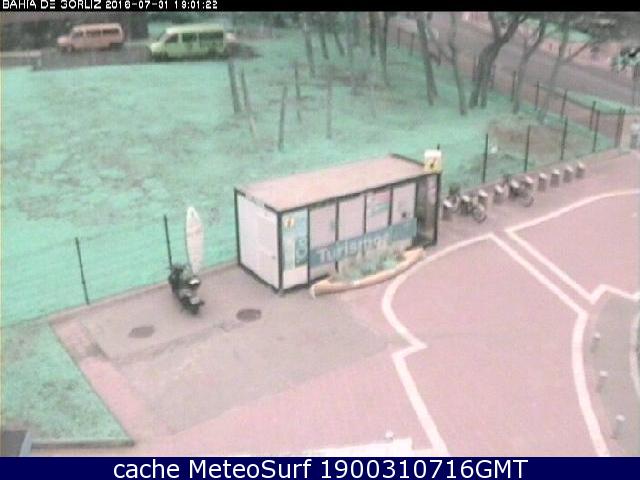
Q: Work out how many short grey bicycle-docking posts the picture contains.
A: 10